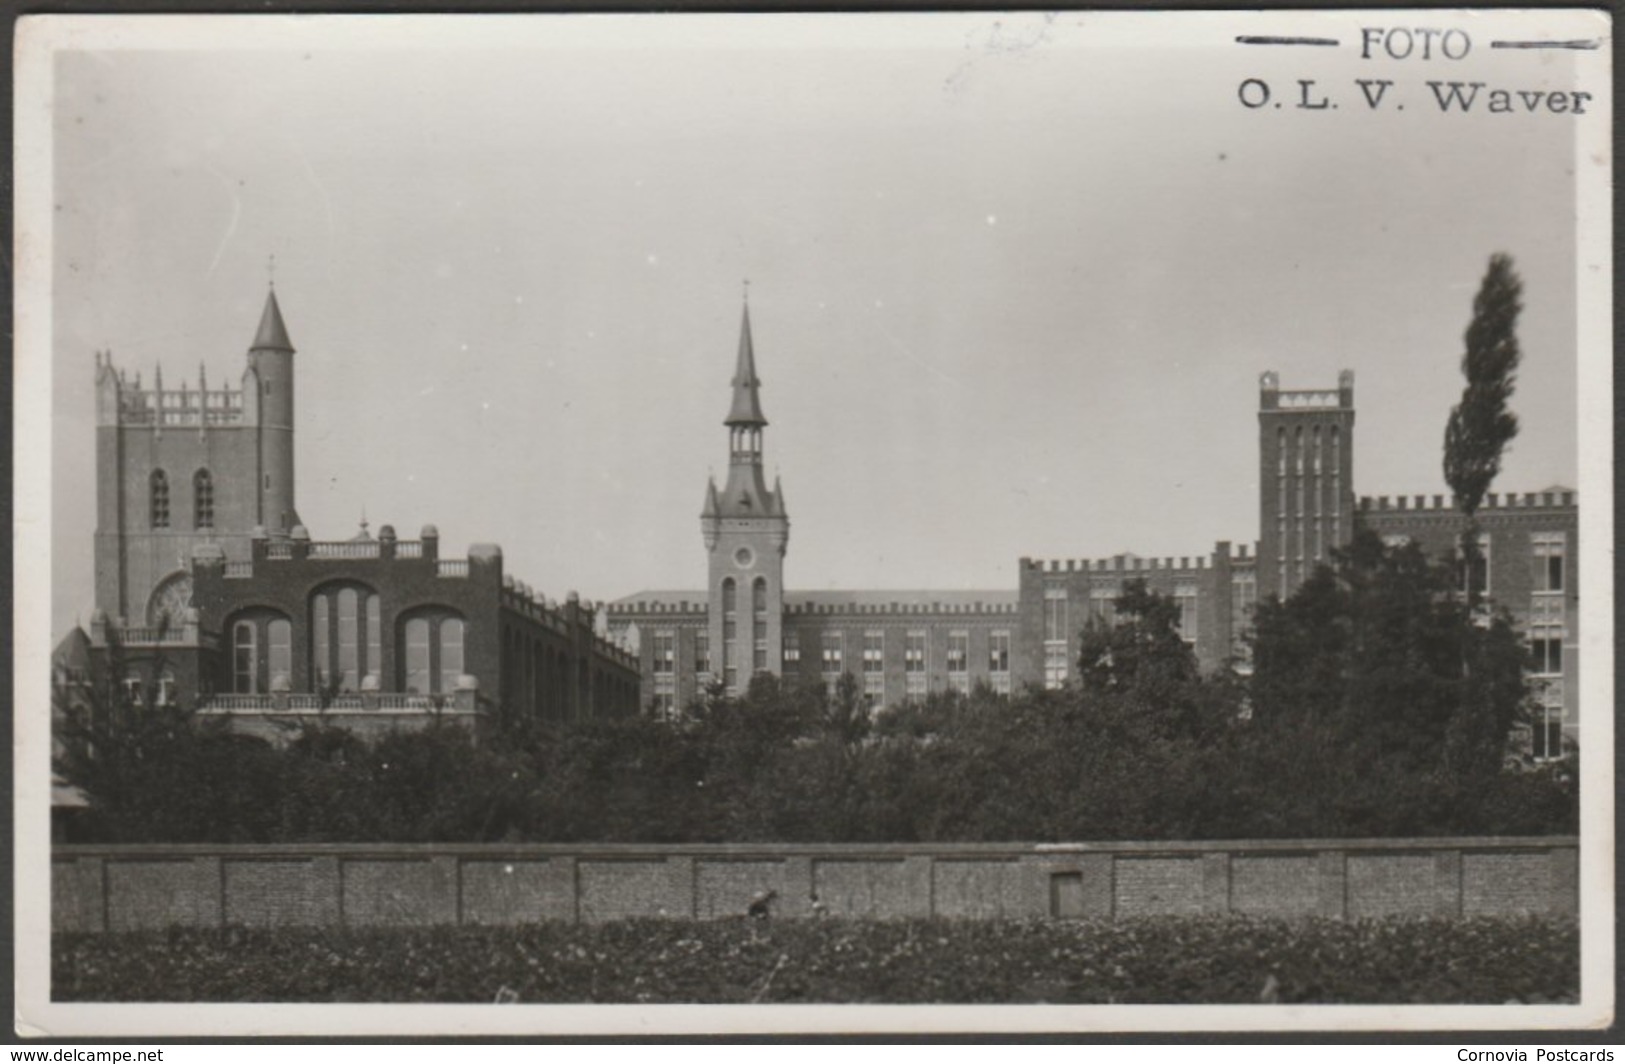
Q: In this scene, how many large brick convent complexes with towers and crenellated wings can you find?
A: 1